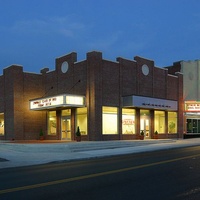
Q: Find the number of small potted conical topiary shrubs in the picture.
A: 4